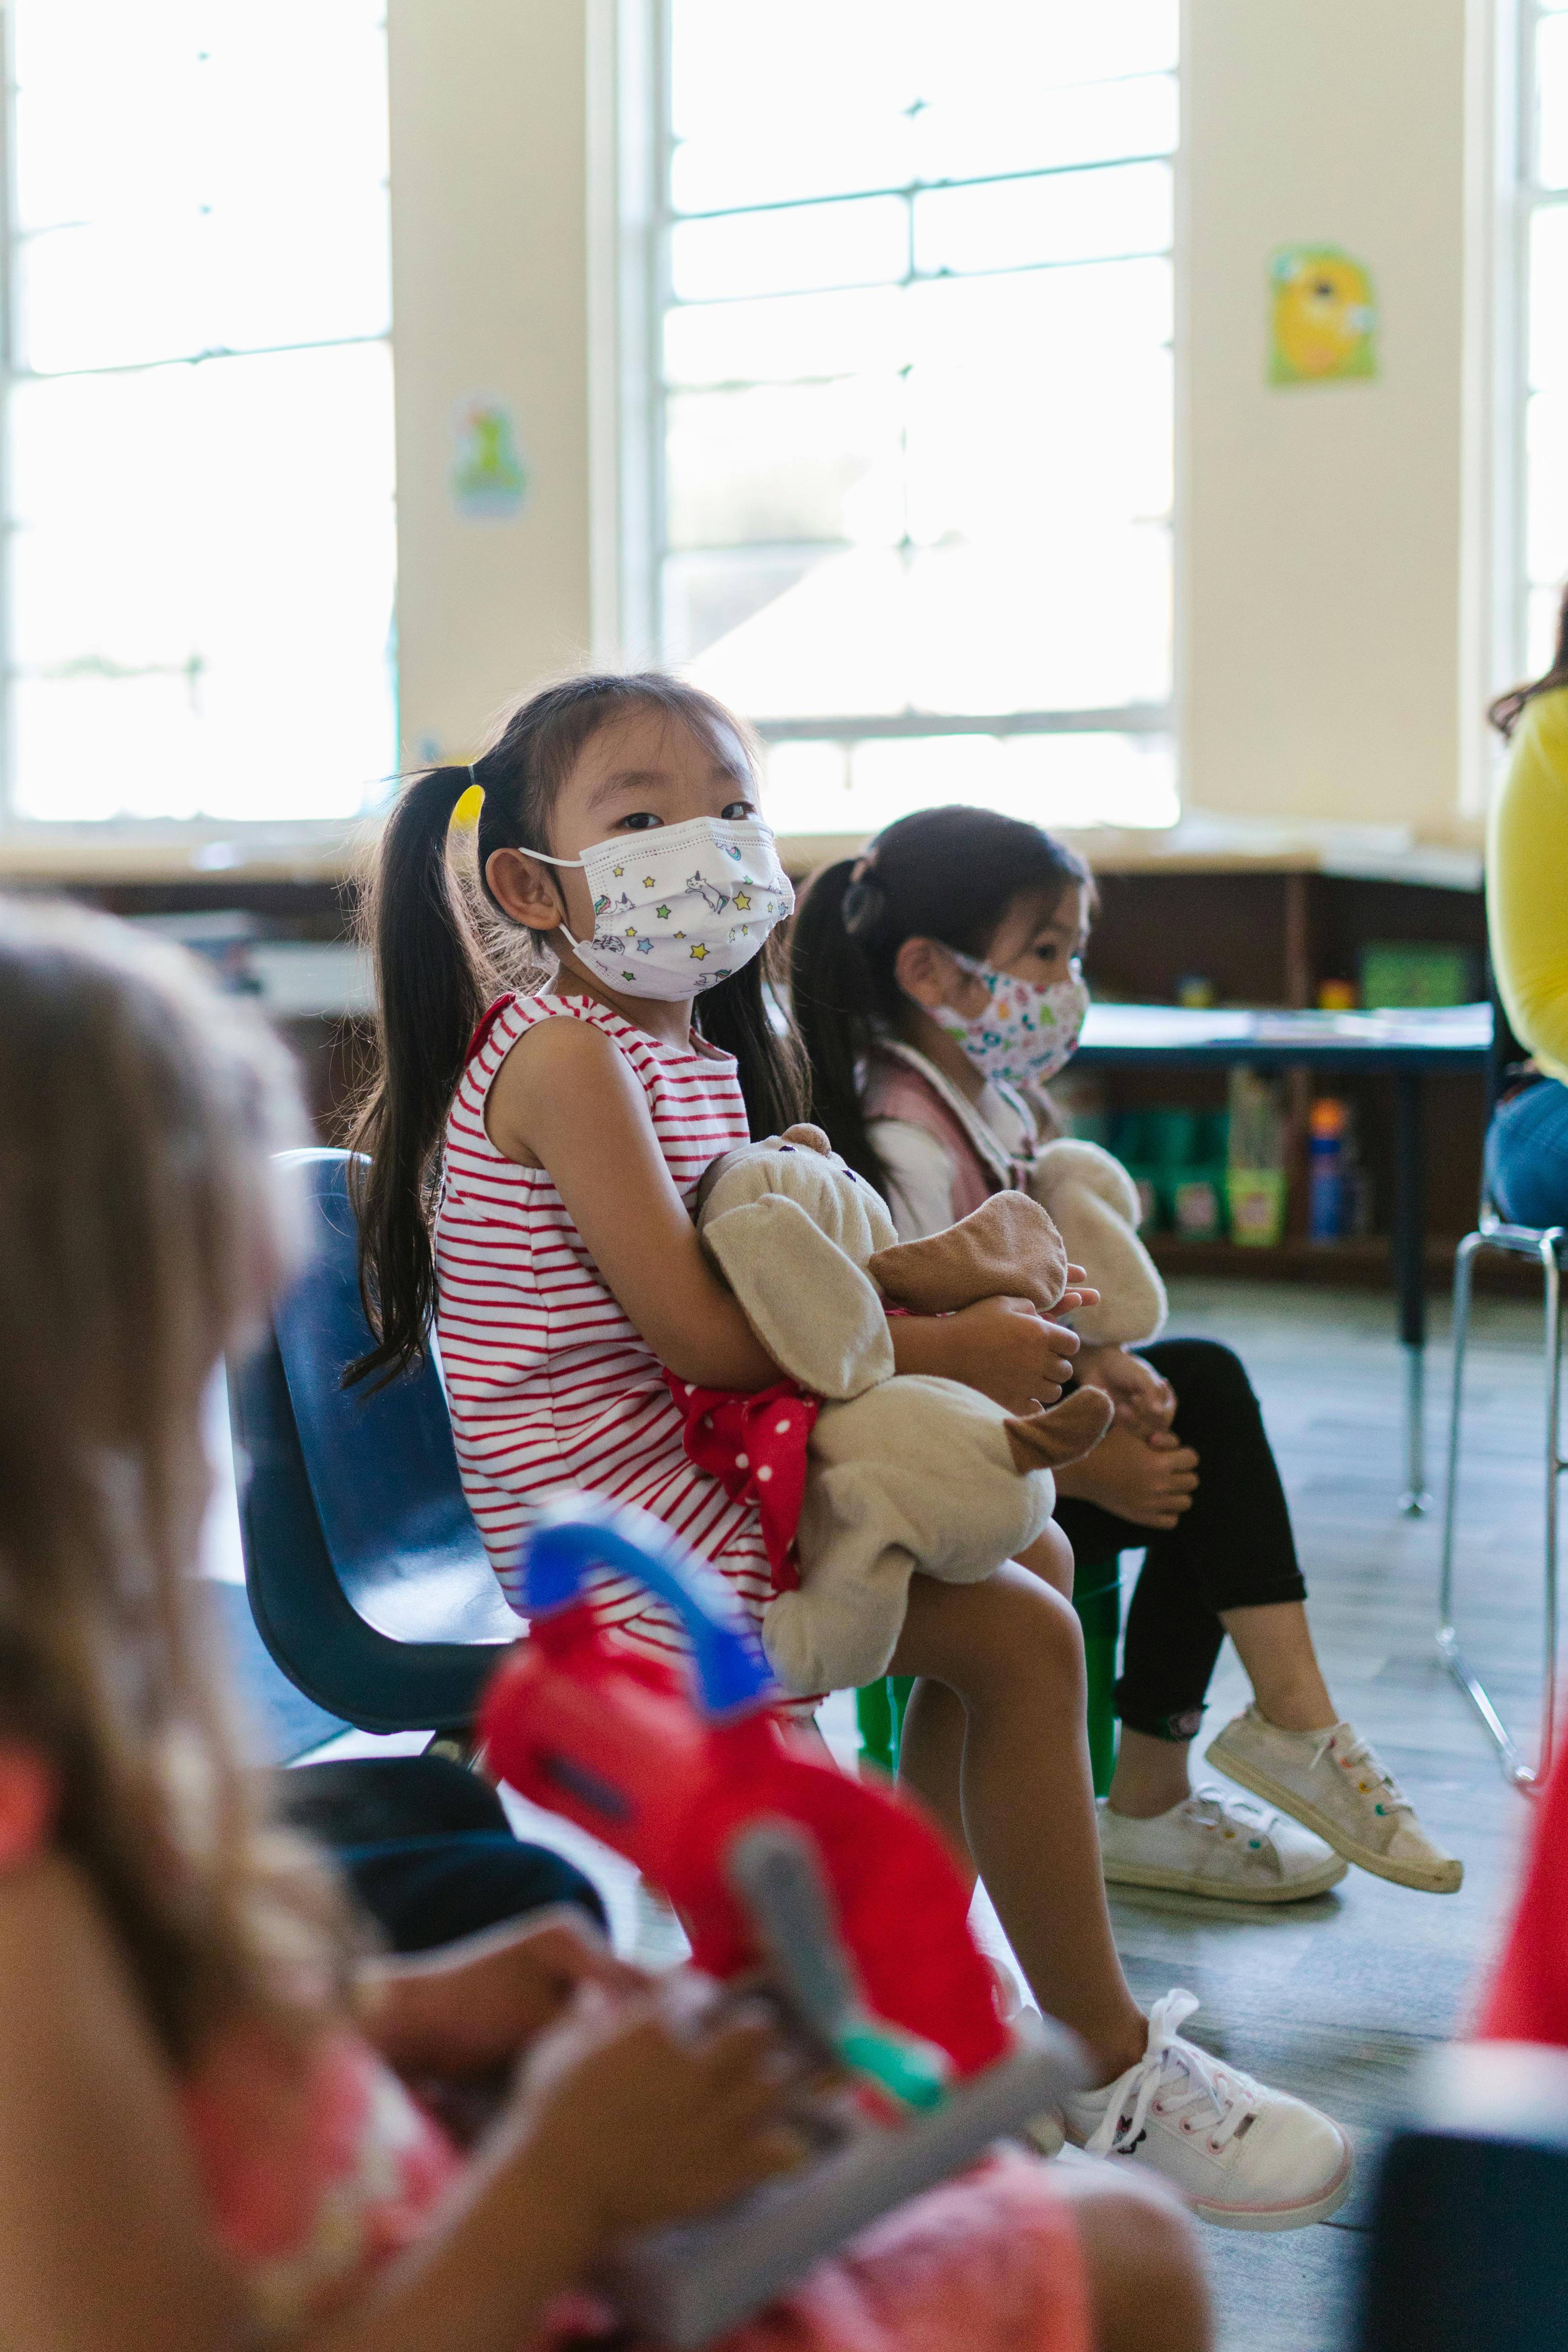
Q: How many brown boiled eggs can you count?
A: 0